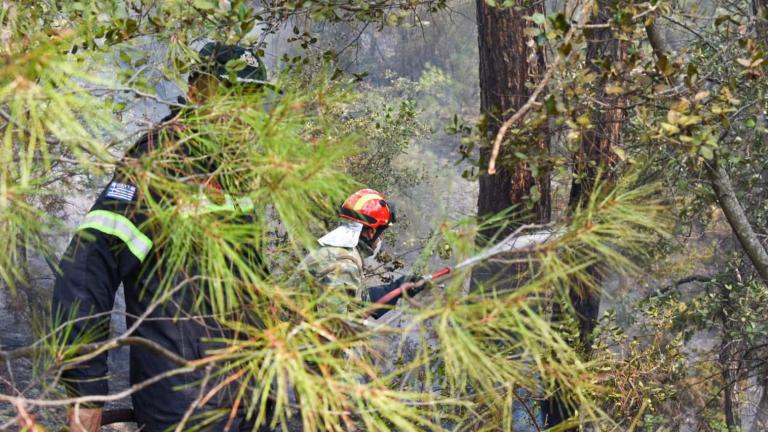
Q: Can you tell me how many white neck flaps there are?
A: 1